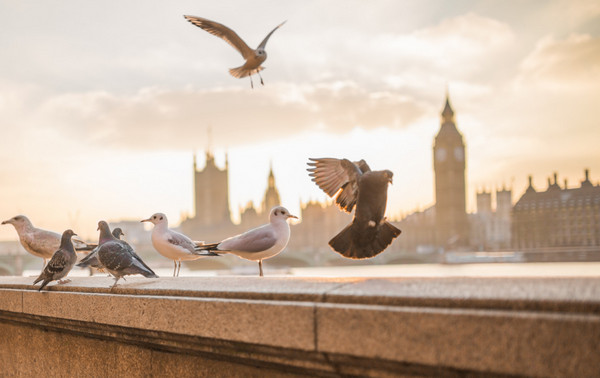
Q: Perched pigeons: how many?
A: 3